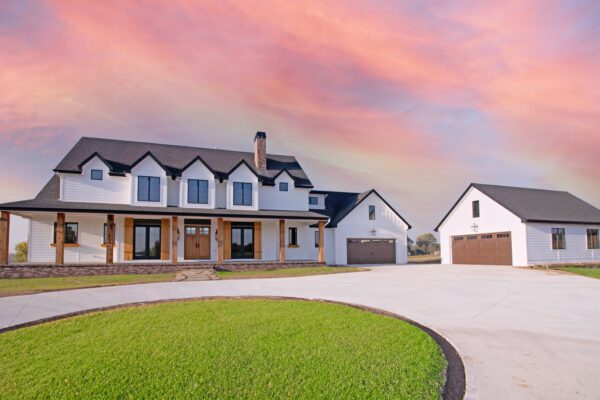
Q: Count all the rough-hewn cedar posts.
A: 7